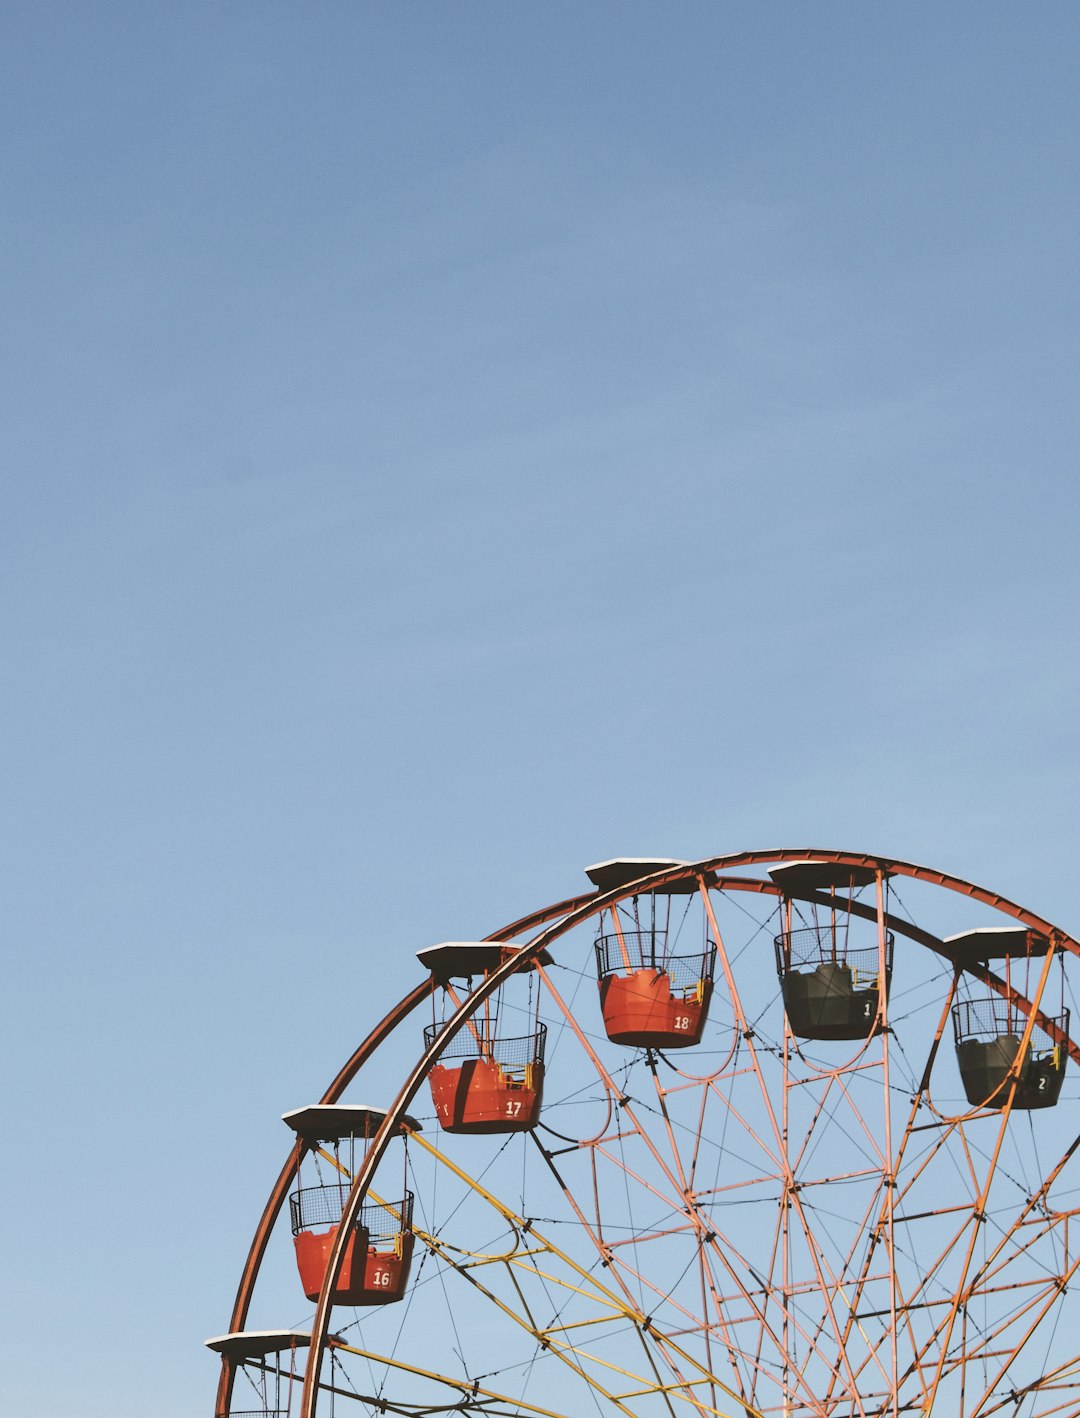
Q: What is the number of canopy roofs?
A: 6